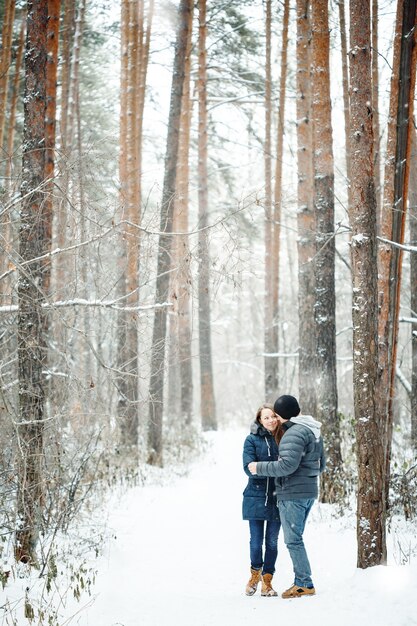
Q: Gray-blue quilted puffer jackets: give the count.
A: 1